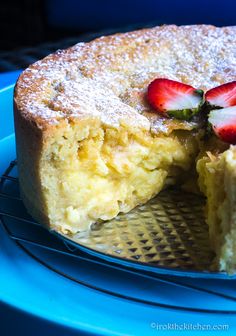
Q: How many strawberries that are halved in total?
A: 3